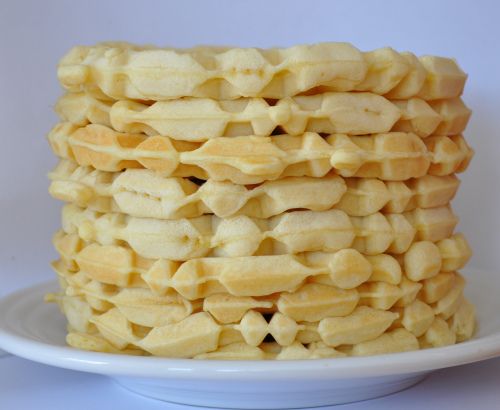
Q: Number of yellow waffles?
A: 9